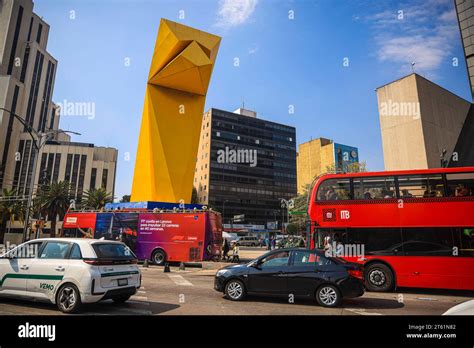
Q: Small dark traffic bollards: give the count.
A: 3